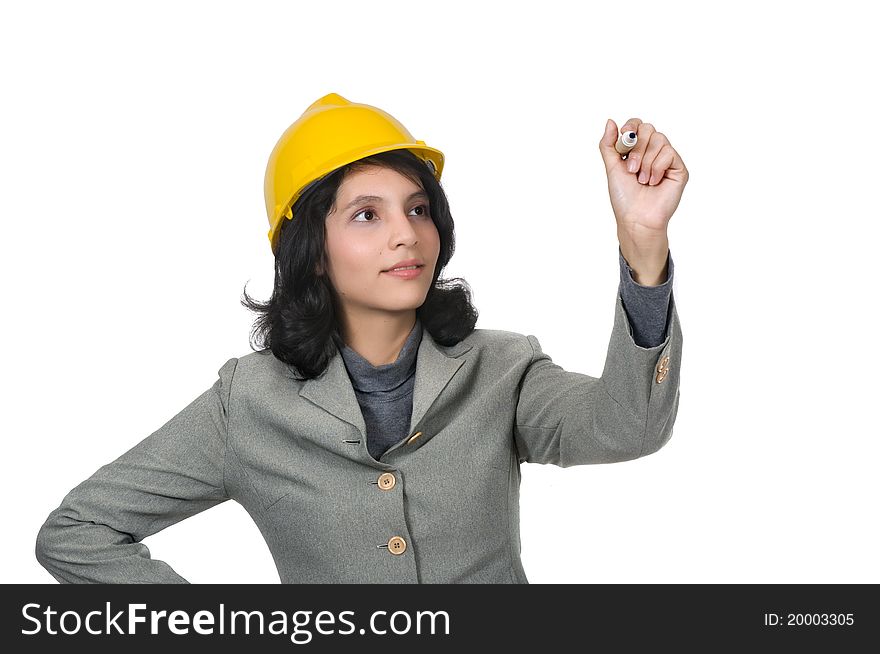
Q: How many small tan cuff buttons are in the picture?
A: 2